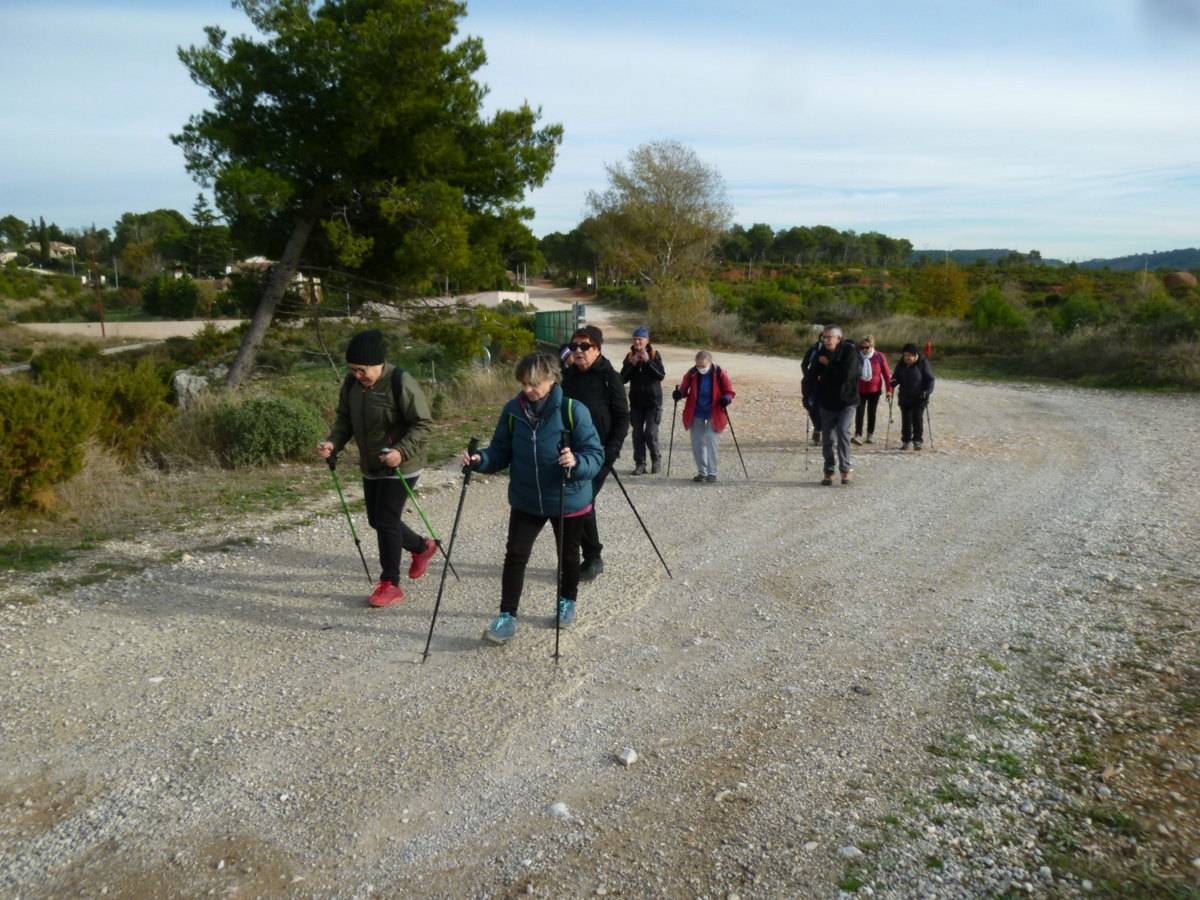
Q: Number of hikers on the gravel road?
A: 10